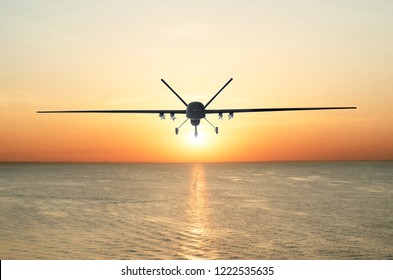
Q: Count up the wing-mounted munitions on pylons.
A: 4